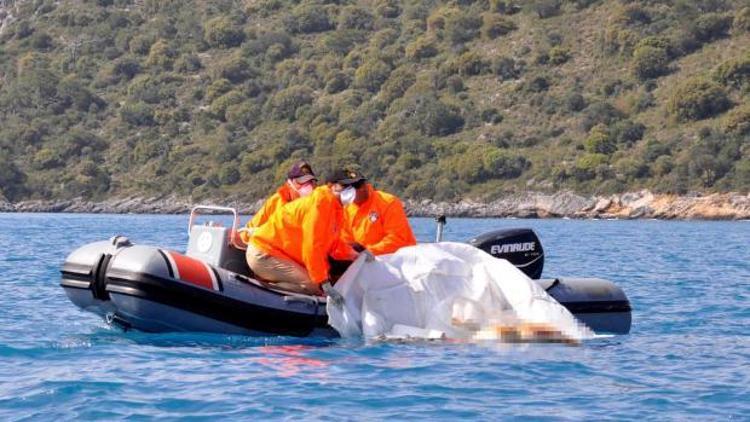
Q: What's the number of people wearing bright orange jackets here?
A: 3